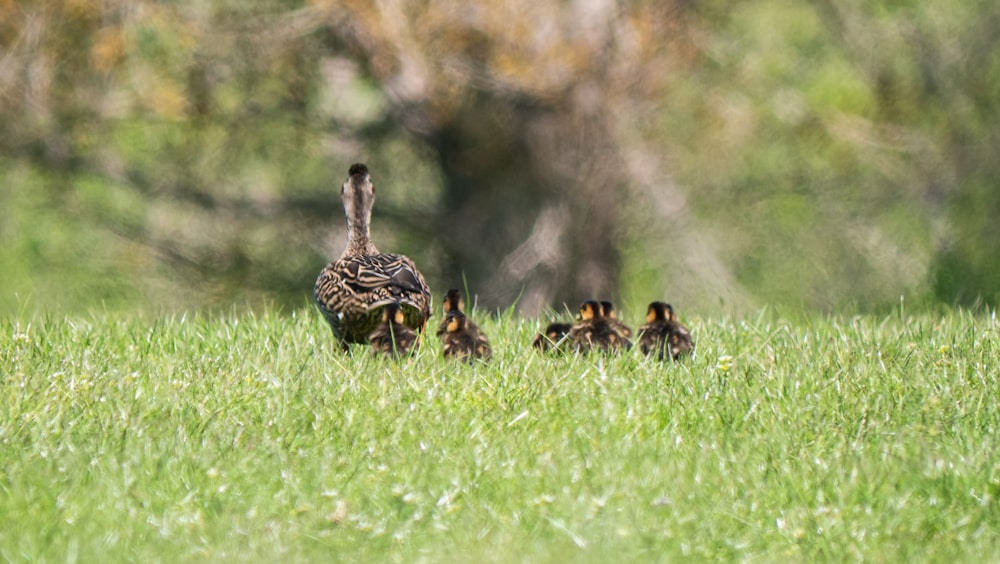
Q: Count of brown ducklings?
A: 7